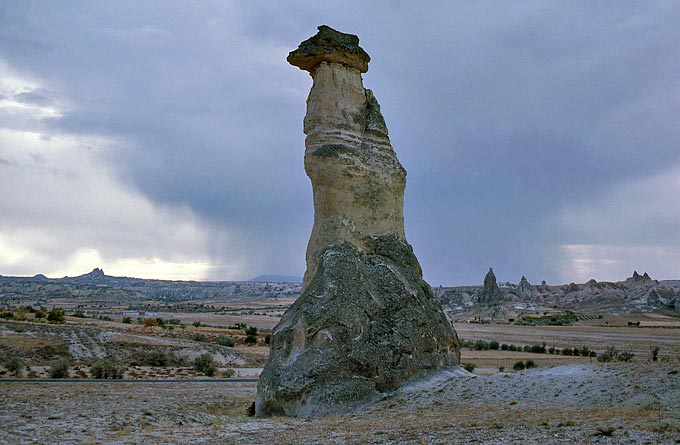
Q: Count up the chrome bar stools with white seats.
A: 0